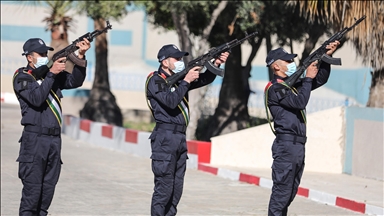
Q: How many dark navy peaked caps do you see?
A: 3